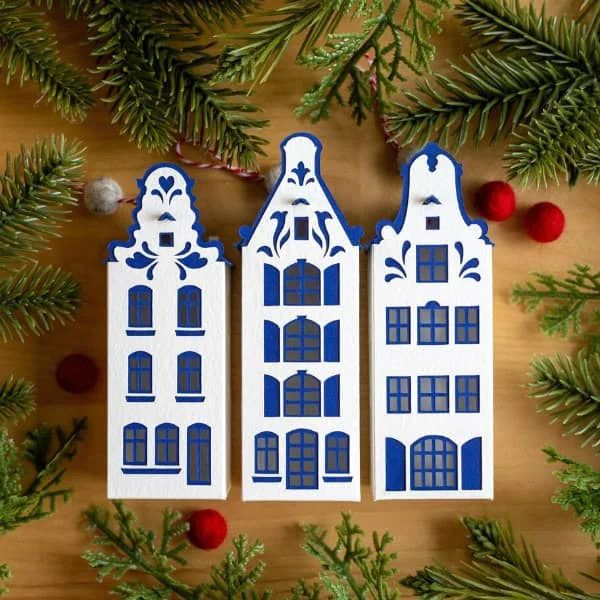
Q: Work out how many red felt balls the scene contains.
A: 4